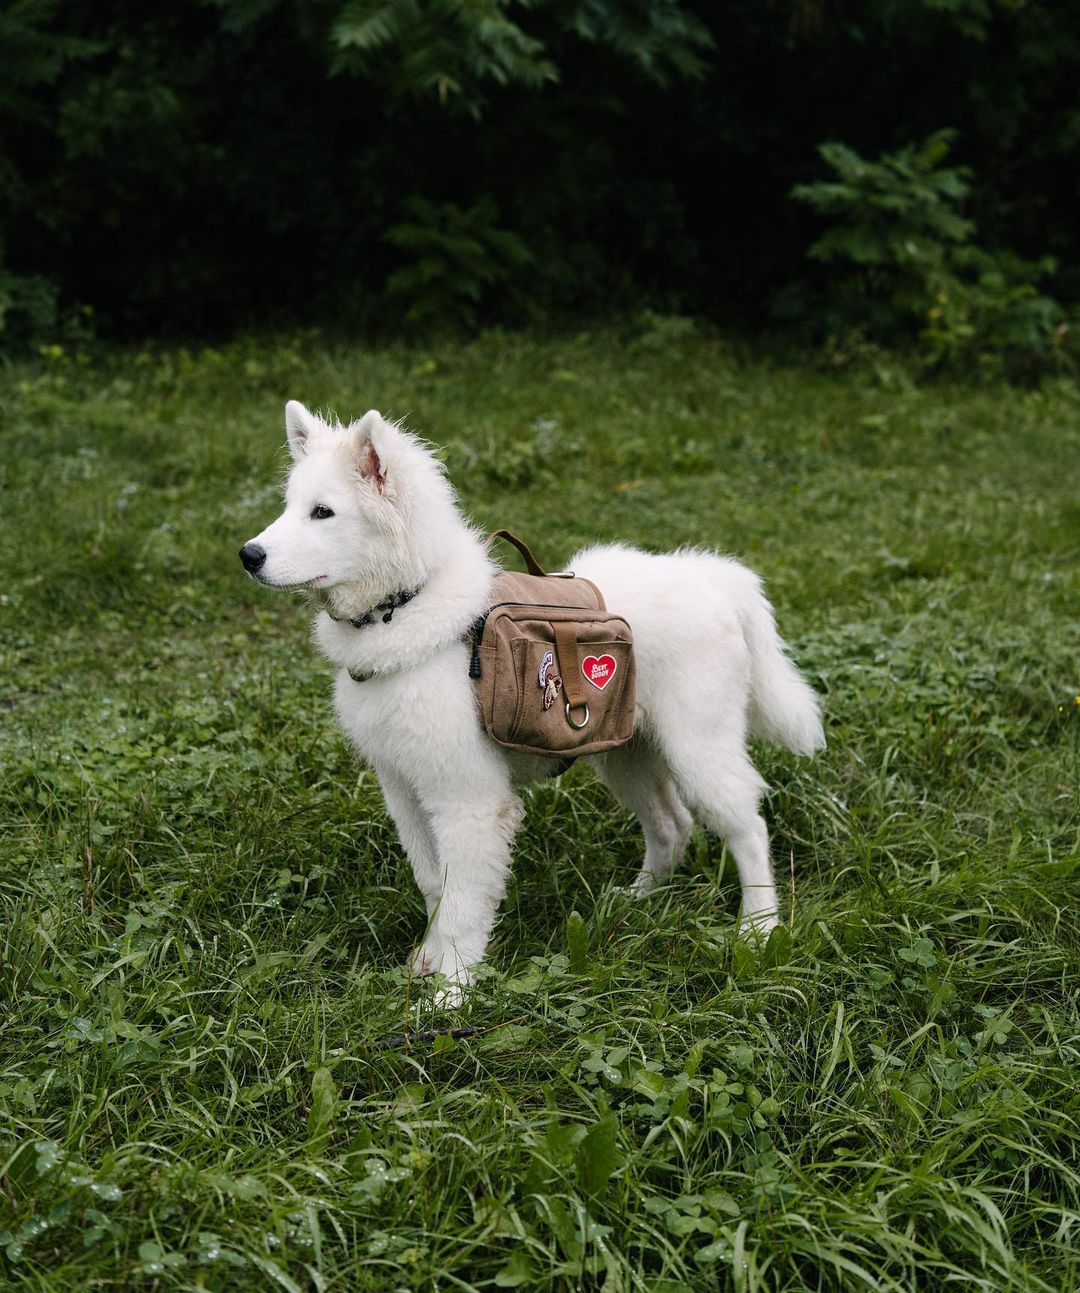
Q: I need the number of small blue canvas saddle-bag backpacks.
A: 0